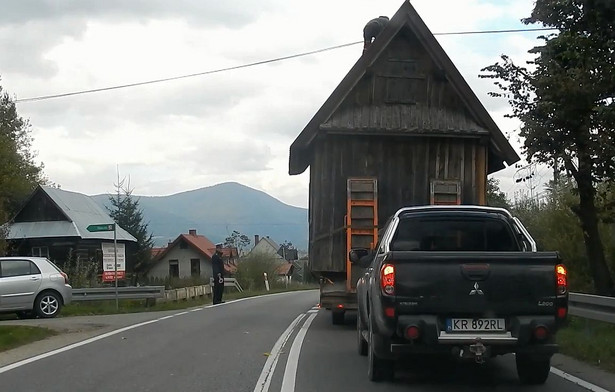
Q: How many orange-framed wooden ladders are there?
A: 2